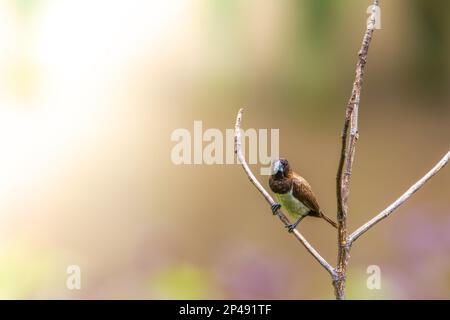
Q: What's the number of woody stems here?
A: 3